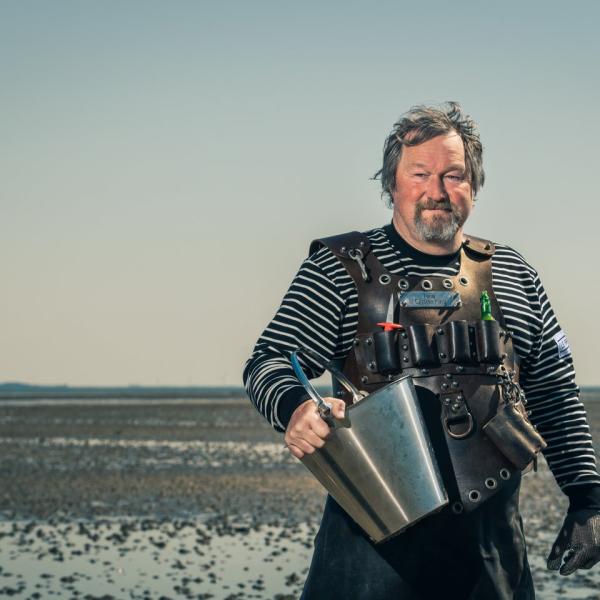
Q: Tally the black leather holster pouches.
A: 4